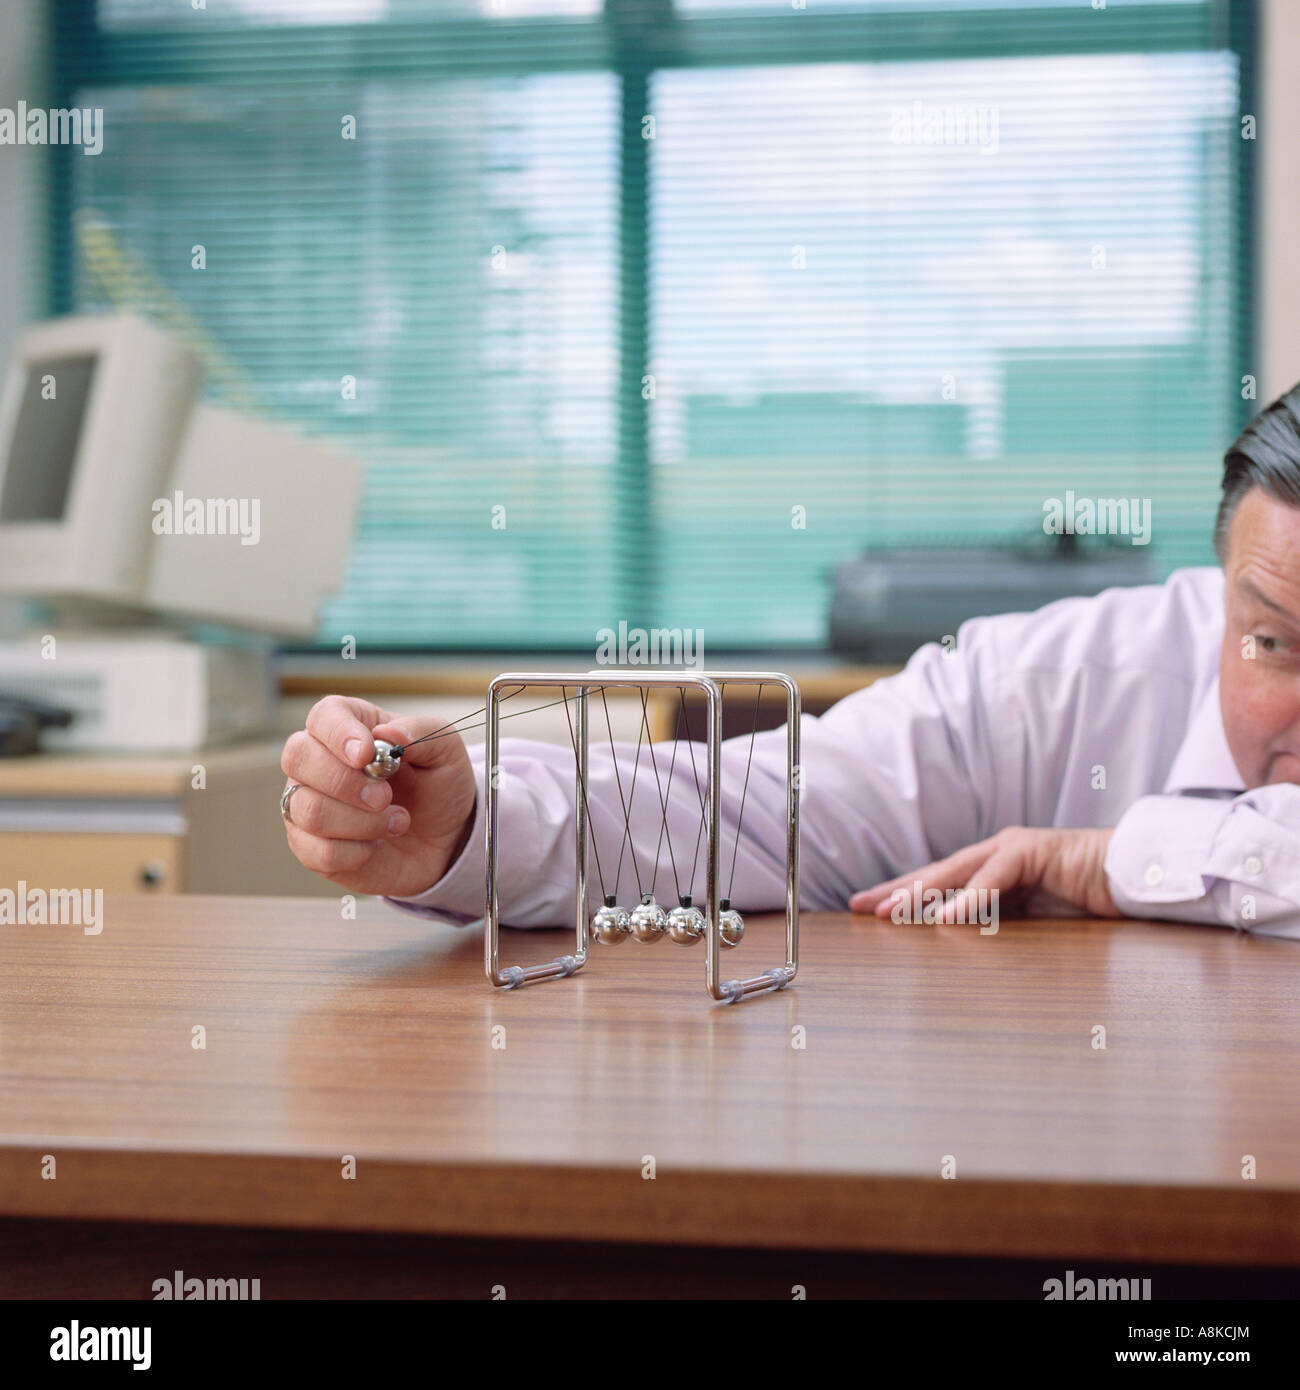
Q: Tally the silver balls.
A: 5